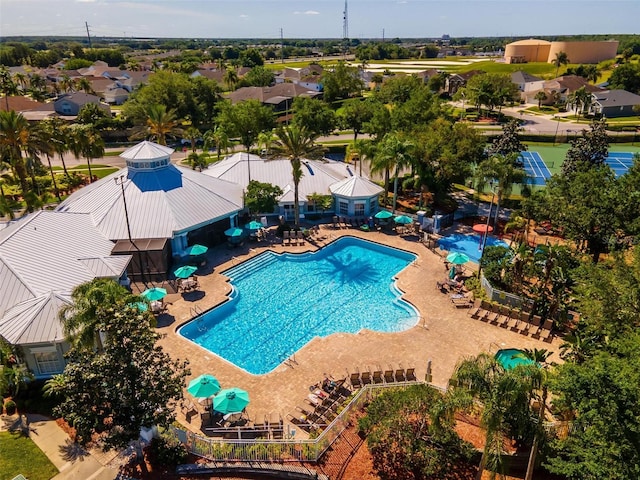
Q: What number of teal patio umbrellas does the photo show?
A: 11